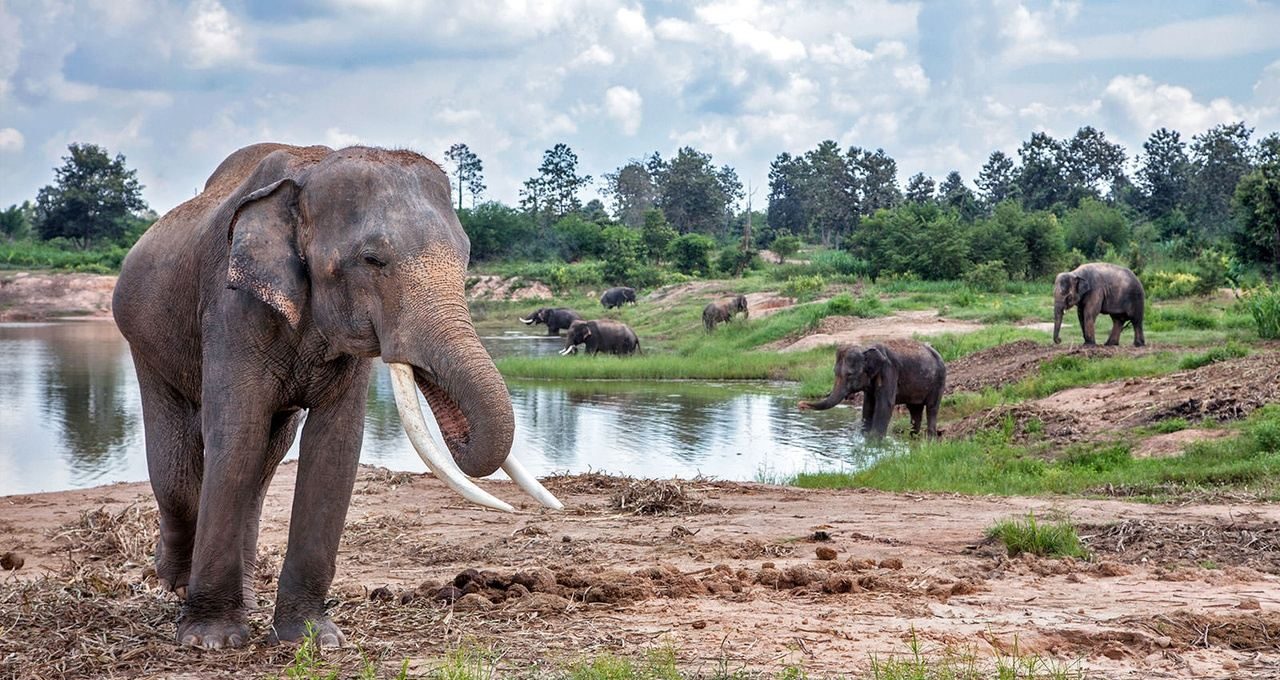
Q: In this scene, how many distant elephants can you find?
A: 6